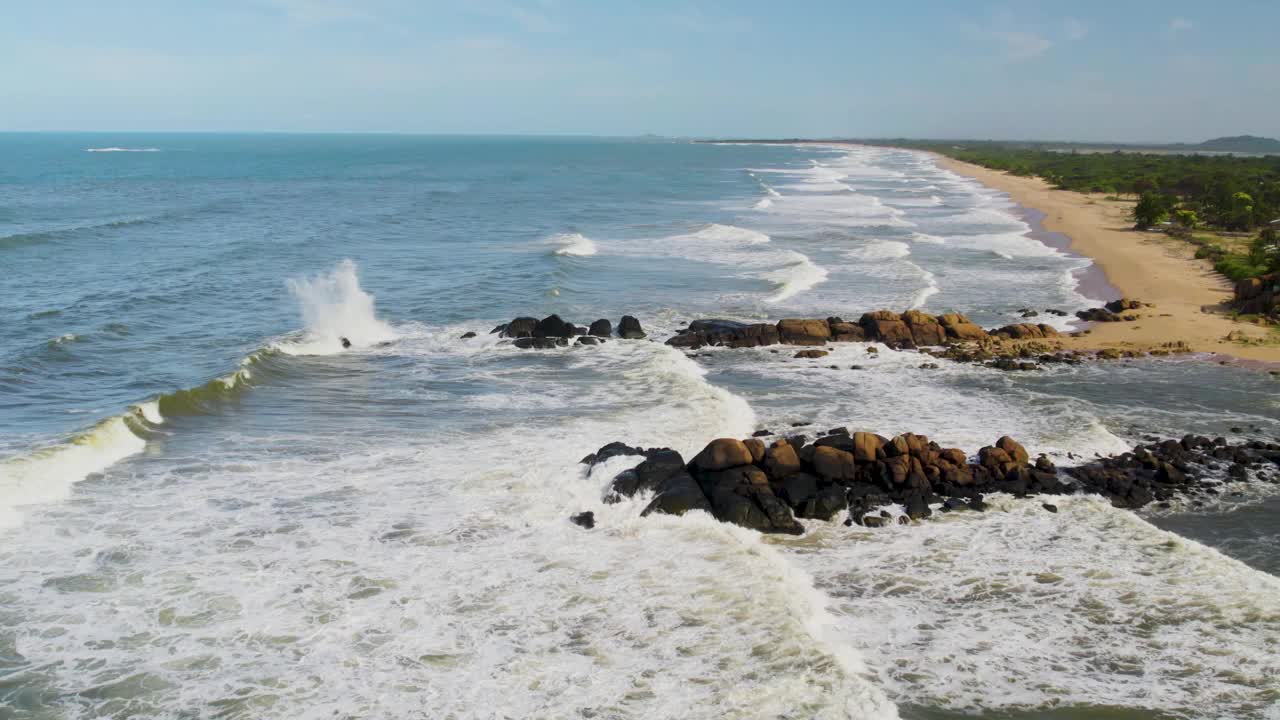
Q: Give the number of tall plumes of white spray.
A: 1